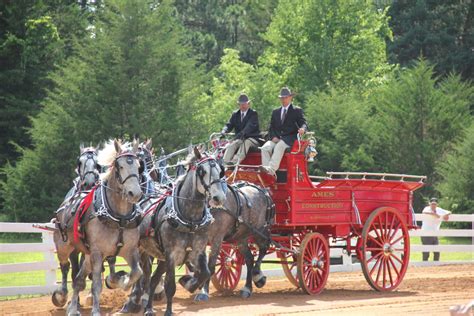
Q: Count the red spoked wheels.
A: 4